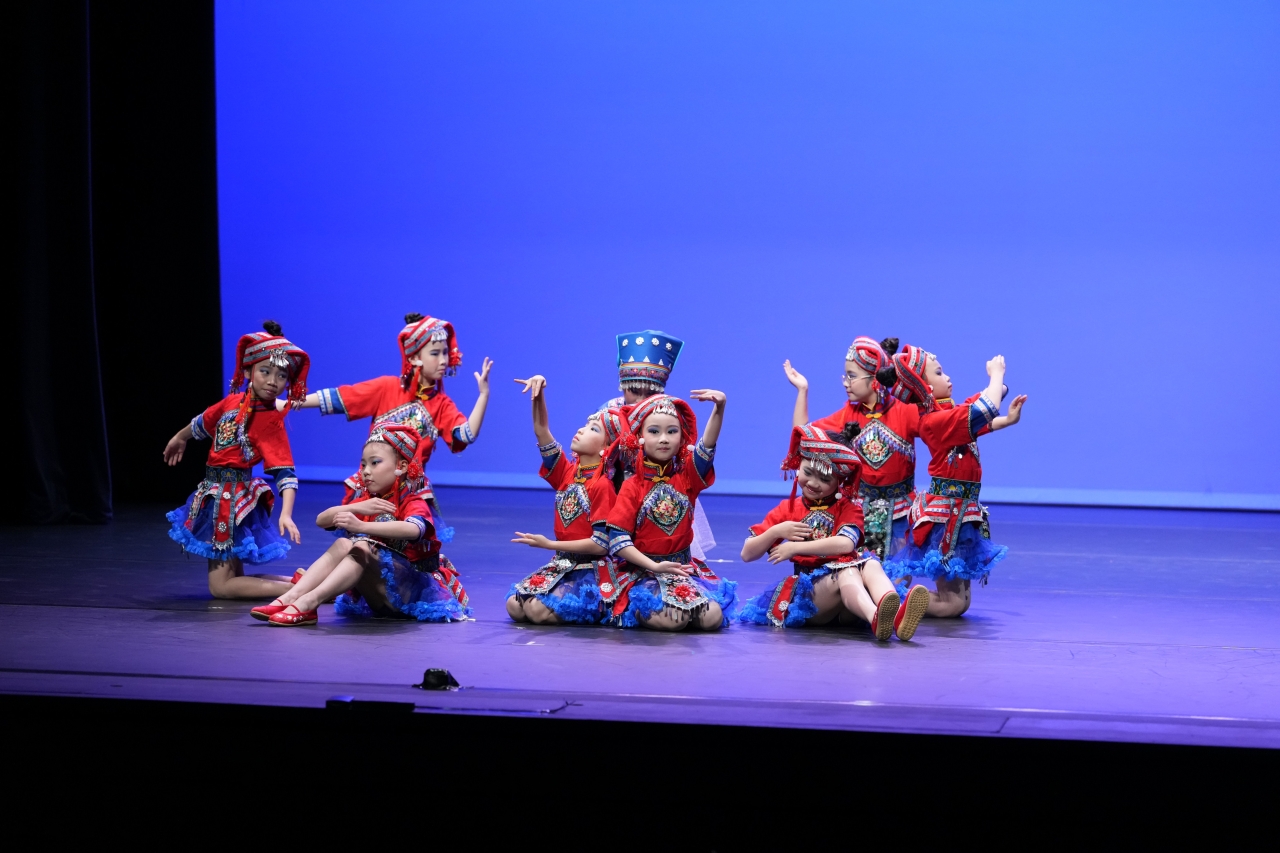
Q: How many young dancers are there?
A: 9